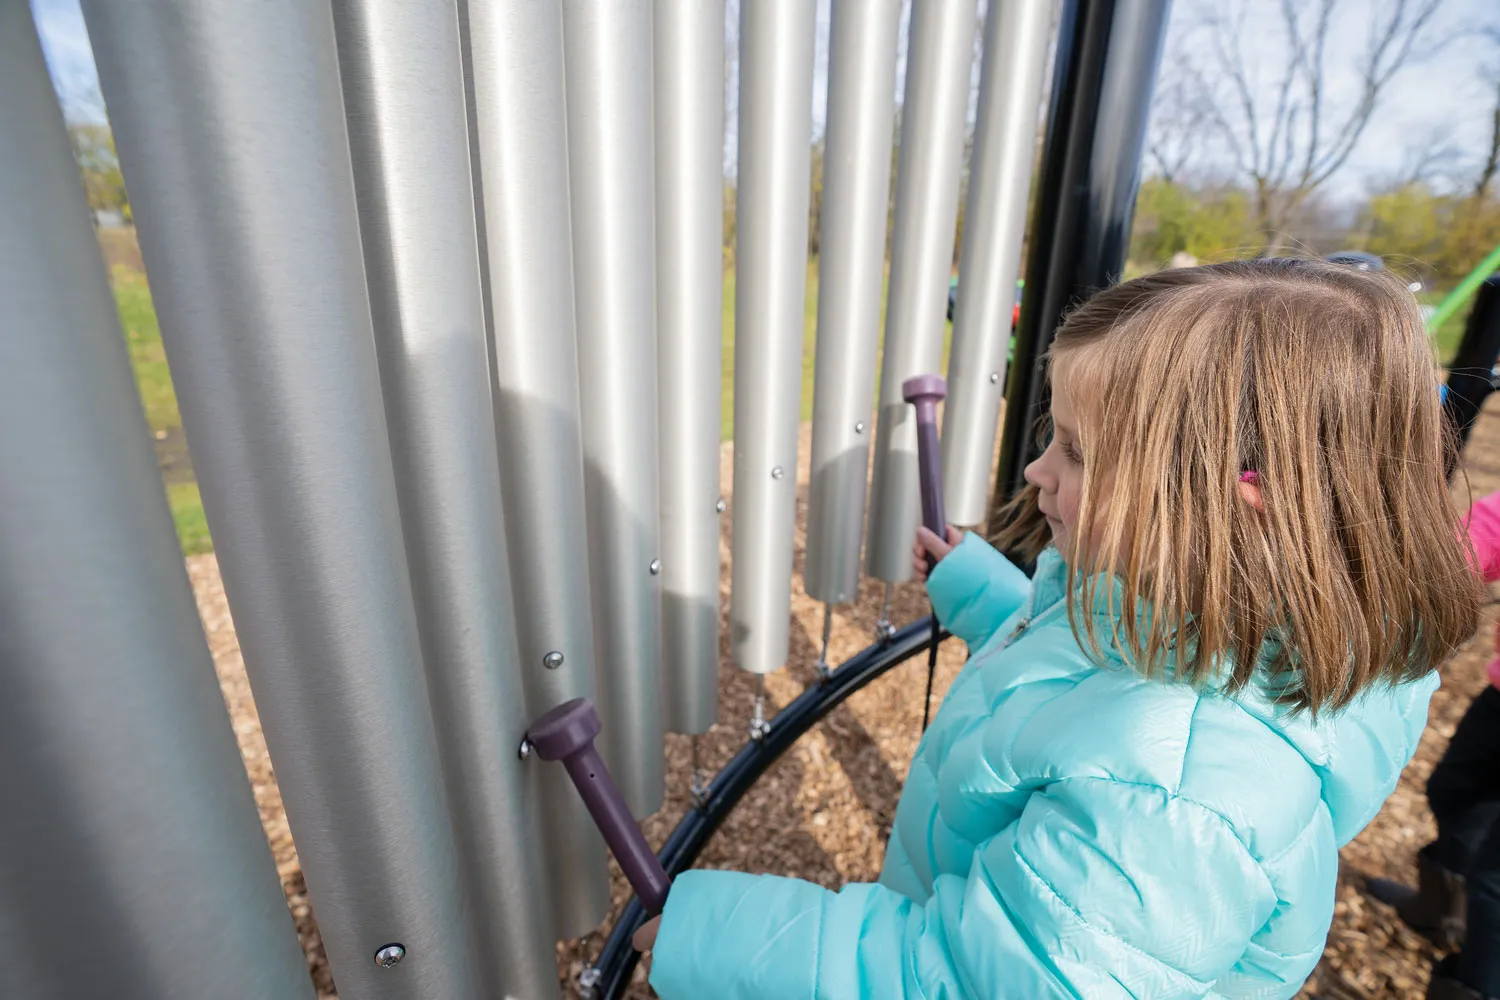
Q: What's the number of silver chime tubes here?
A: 10